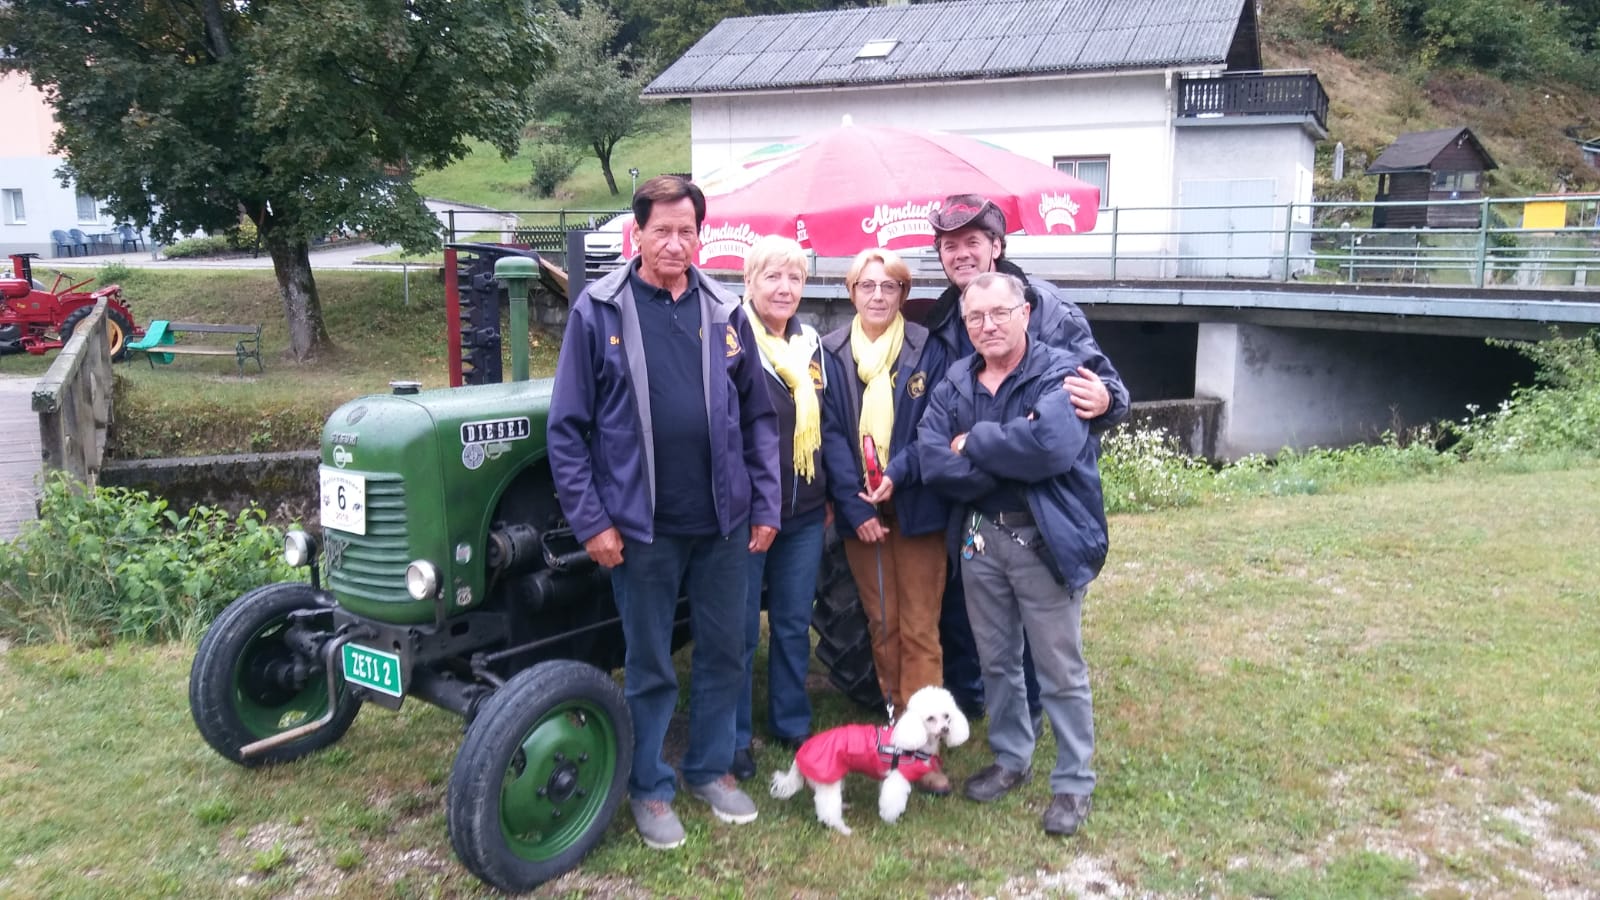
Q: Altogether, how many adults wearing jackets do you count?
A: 5